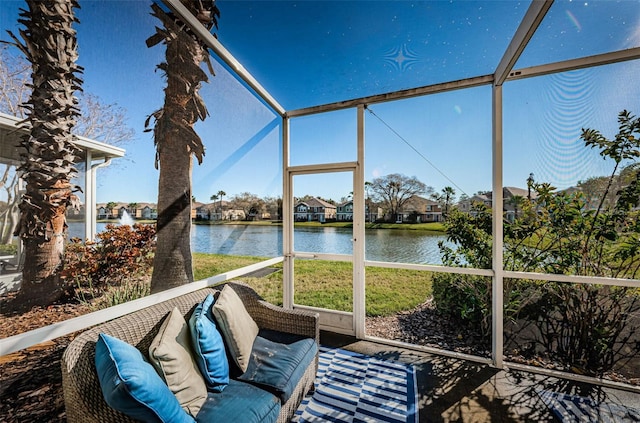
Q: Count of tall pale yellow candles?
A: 0